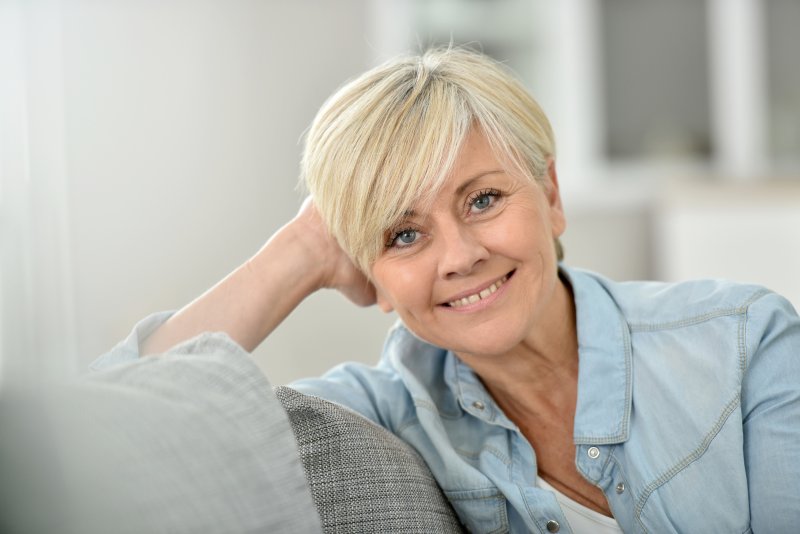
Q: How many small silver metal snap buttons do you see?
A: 4